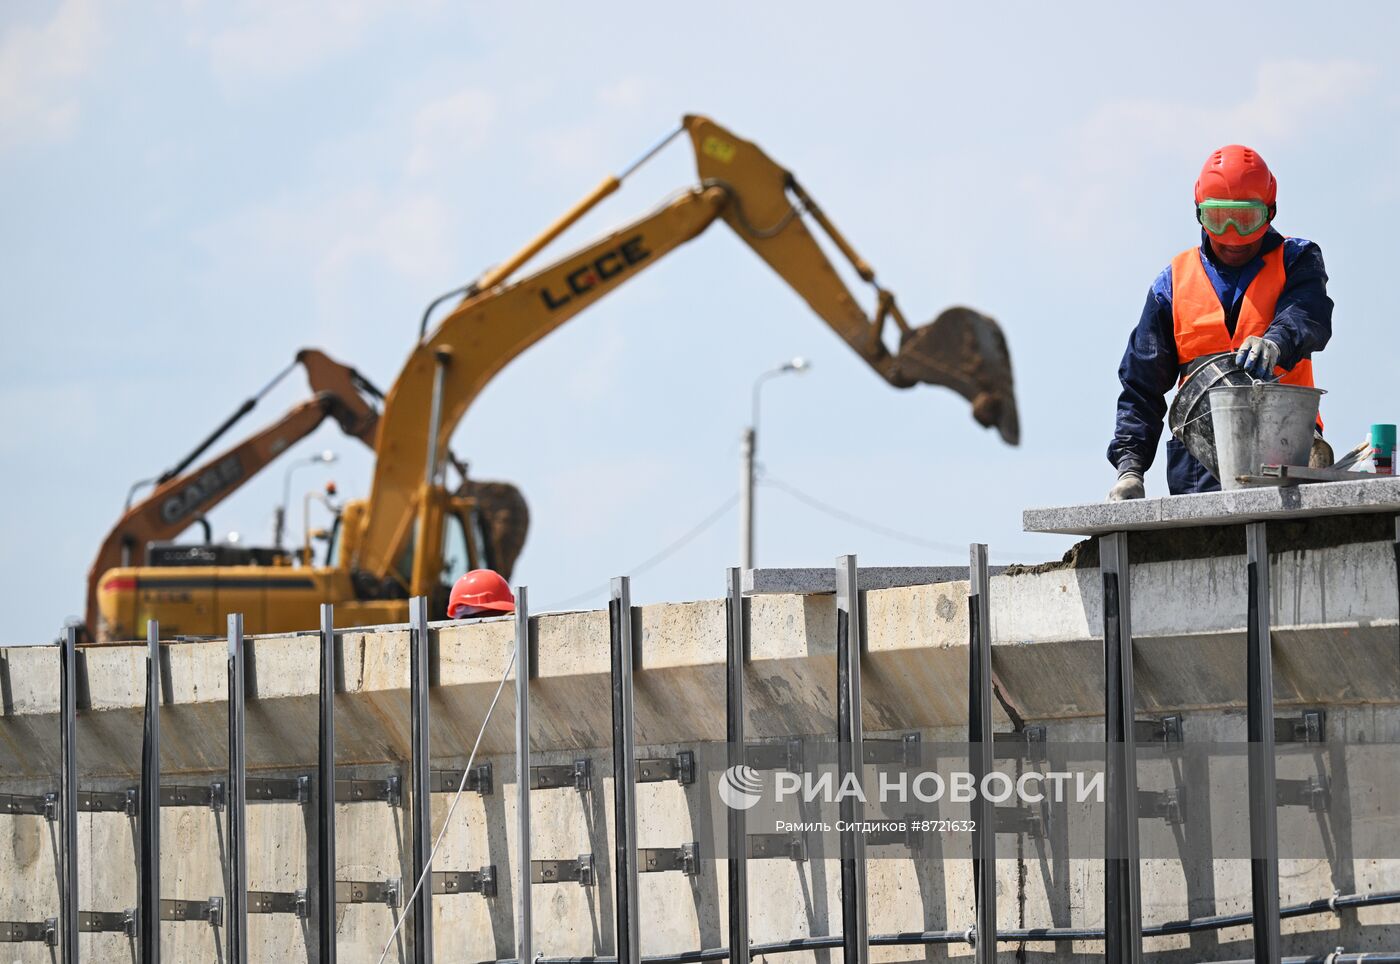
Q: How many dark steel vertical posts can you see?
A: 12